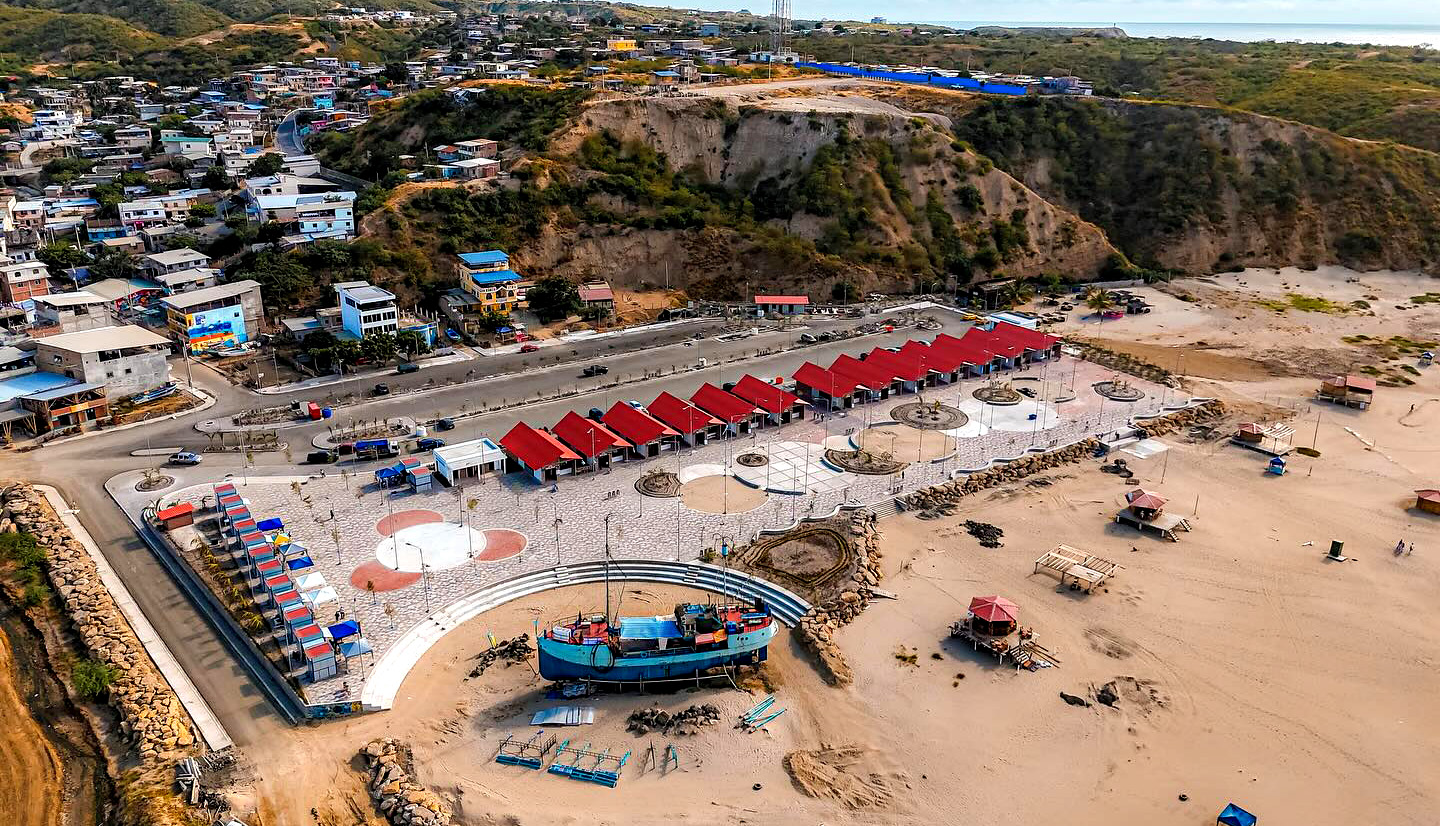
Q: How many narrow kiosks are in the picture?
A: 14